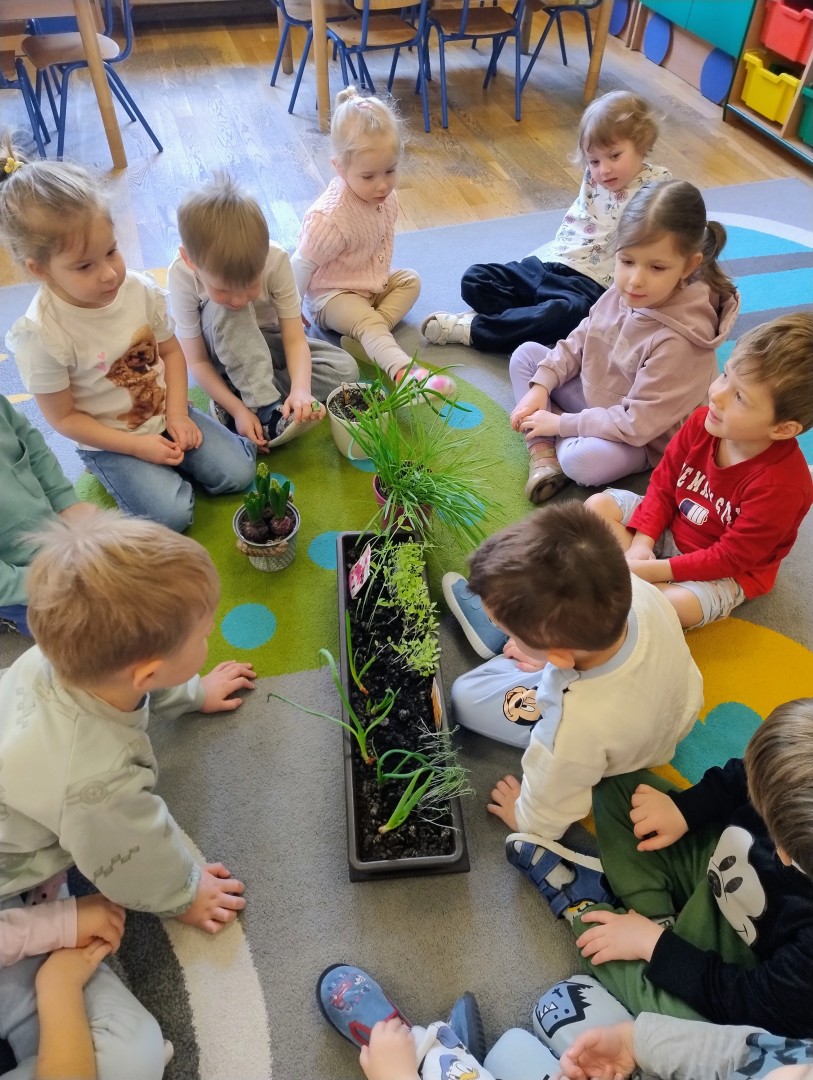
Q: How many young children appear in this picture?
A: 13